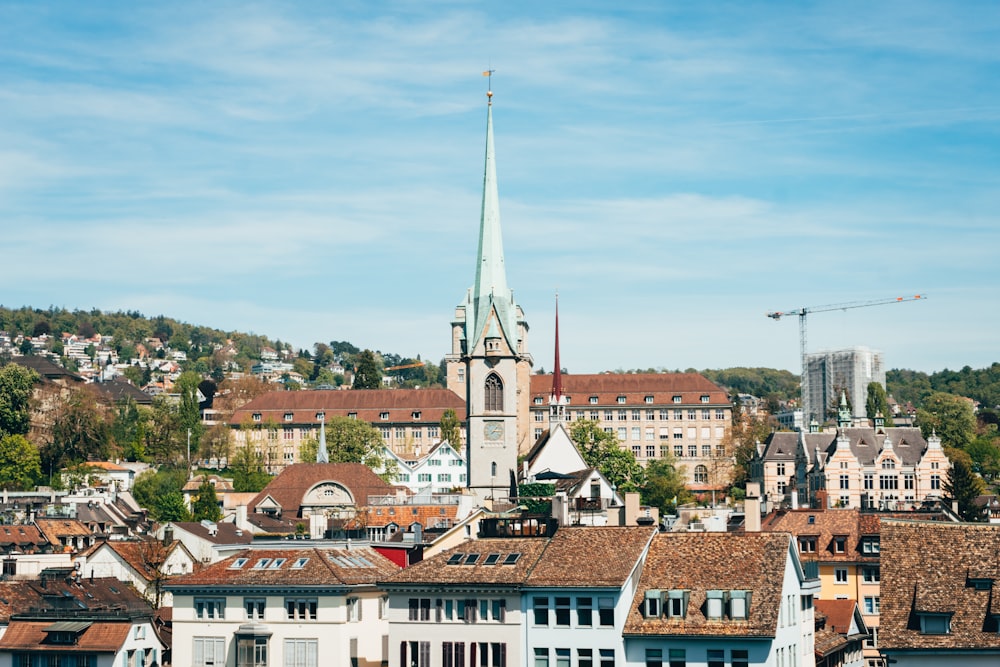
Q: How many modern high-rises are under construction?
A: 1